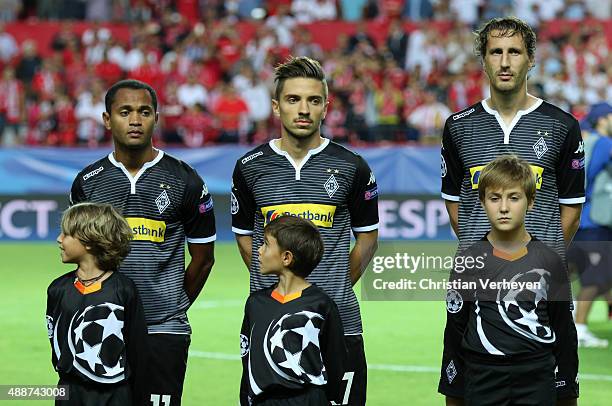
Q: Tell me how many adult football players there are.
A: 3